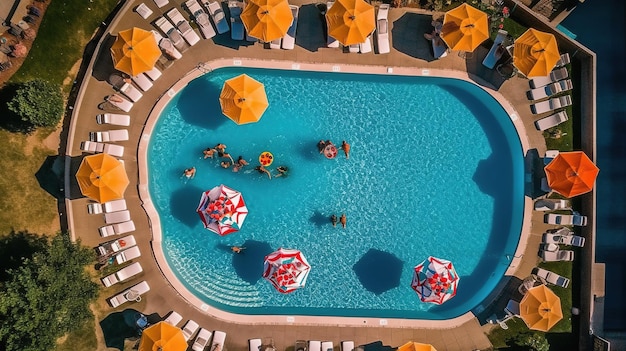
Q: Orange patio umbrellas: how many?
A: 11